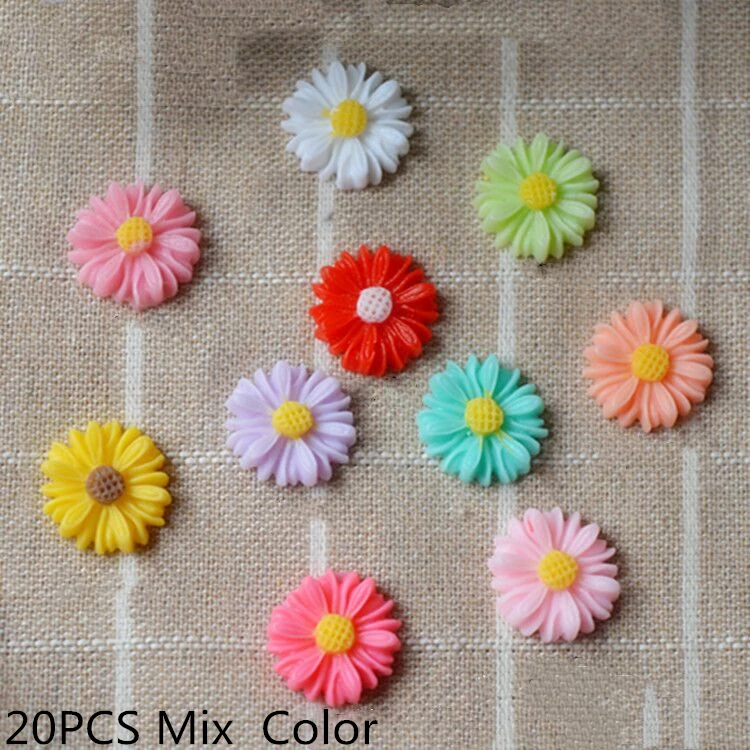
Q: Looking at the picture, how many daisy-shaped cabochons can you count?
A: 10